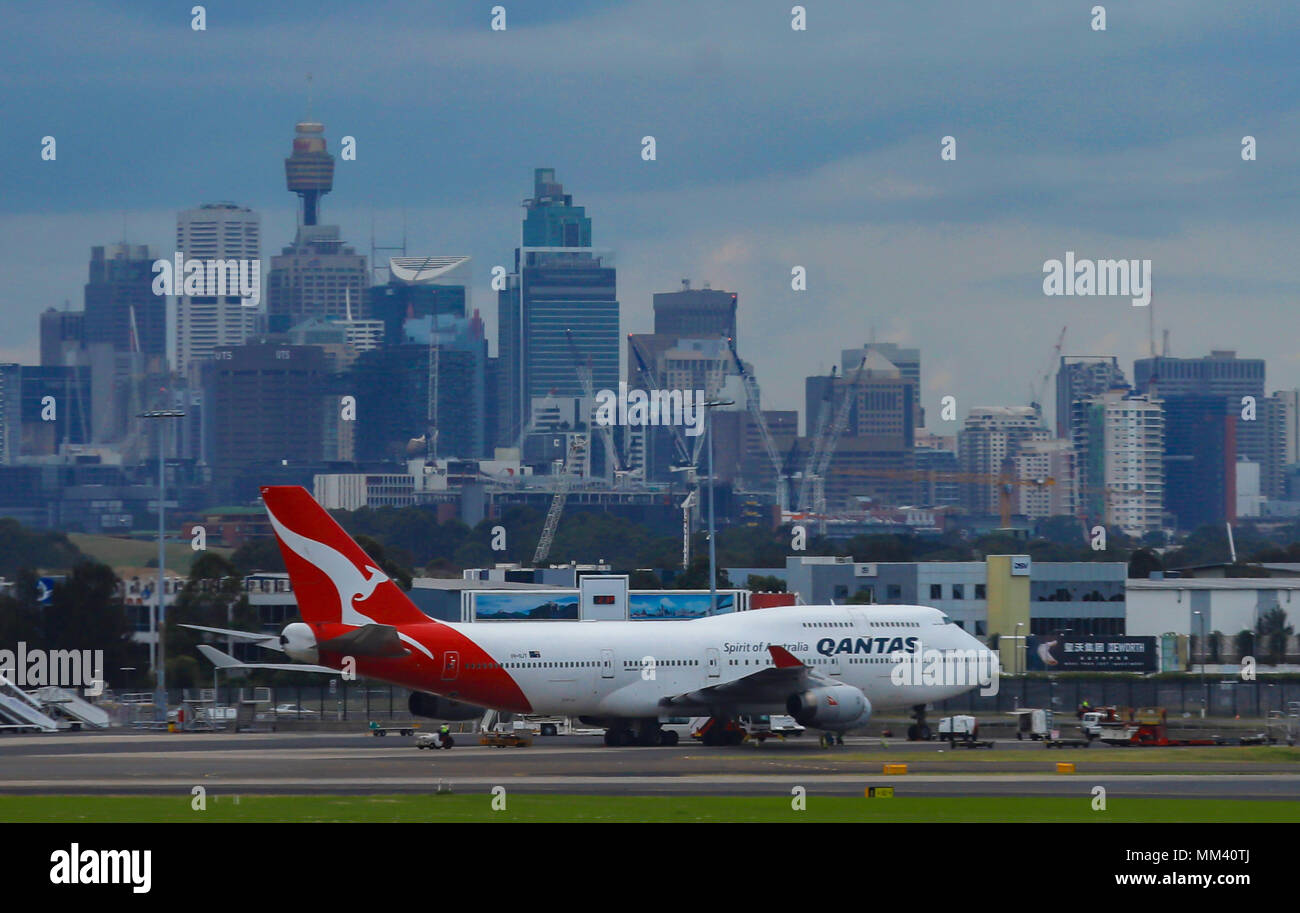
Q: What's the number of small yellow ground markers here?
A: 3